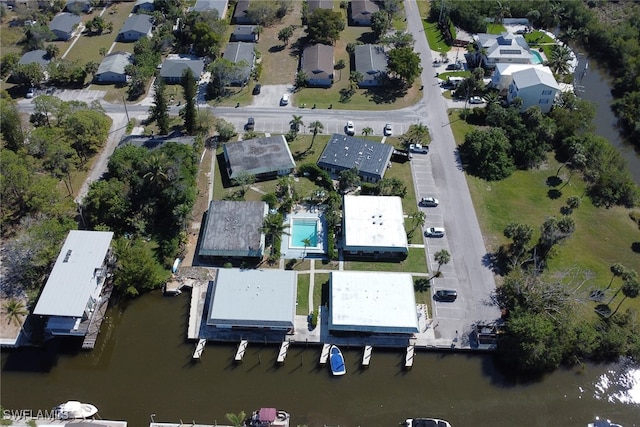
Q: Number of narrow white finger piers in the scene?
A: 6